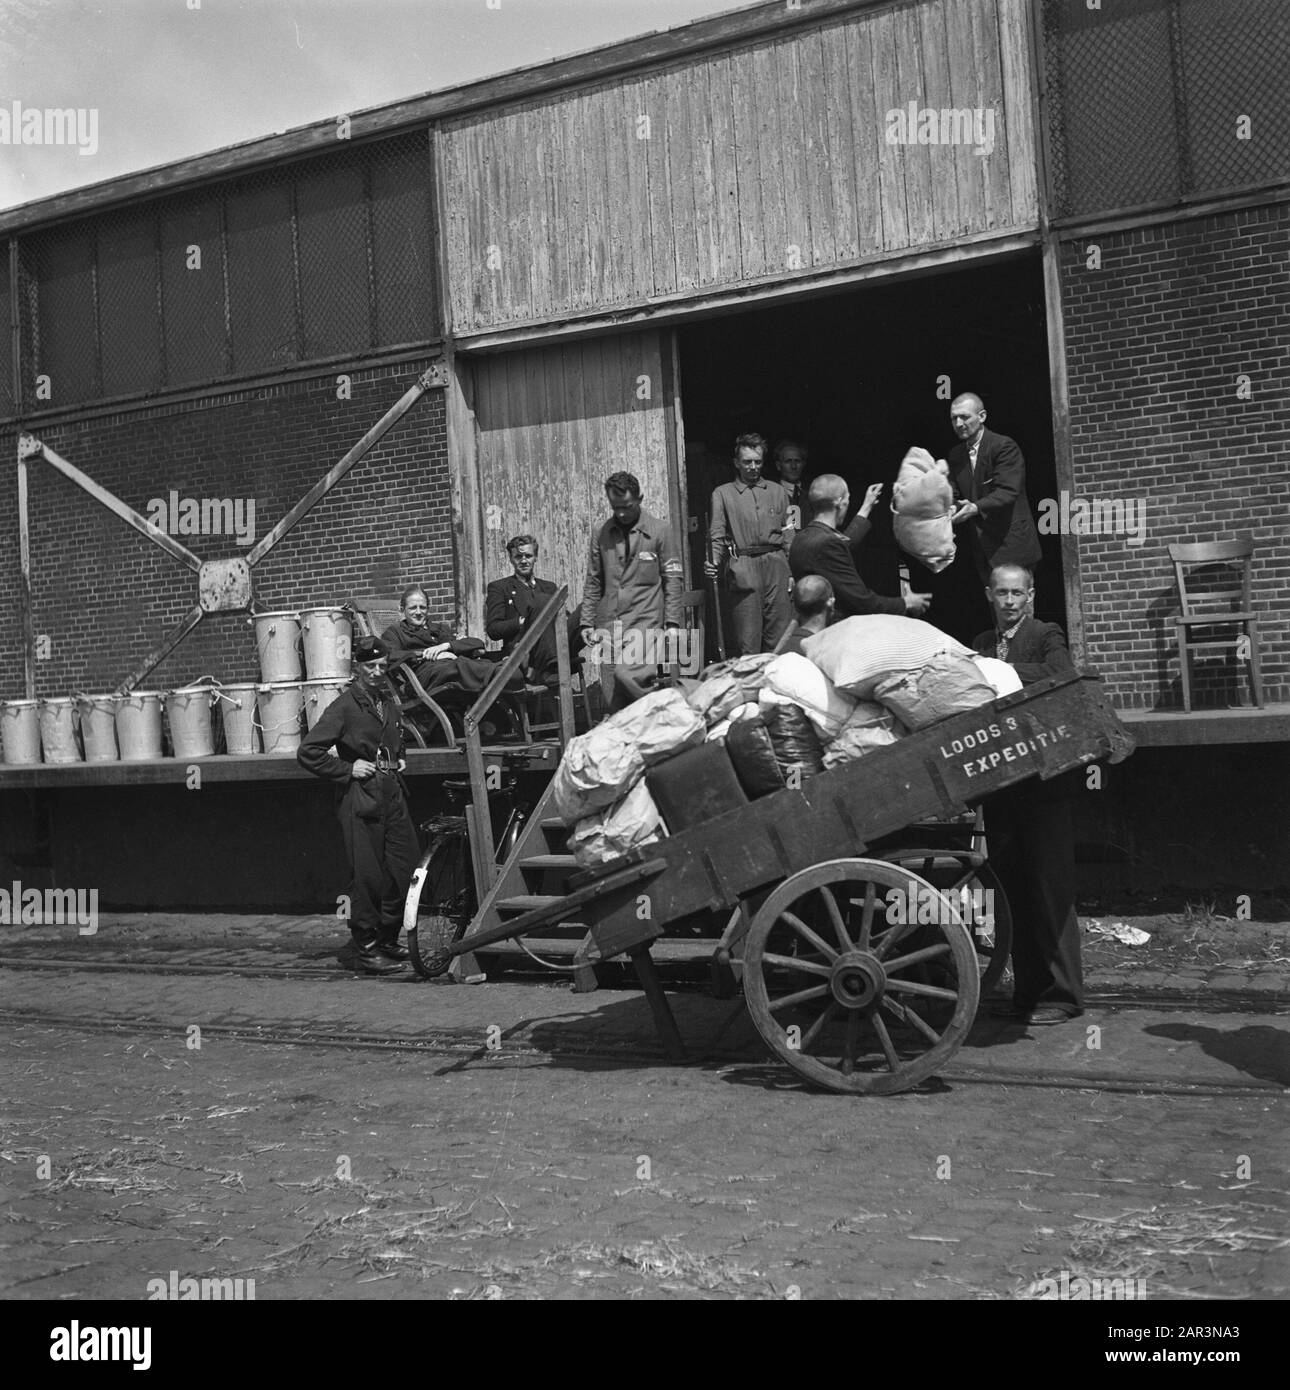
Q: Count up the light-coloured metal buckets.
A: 10